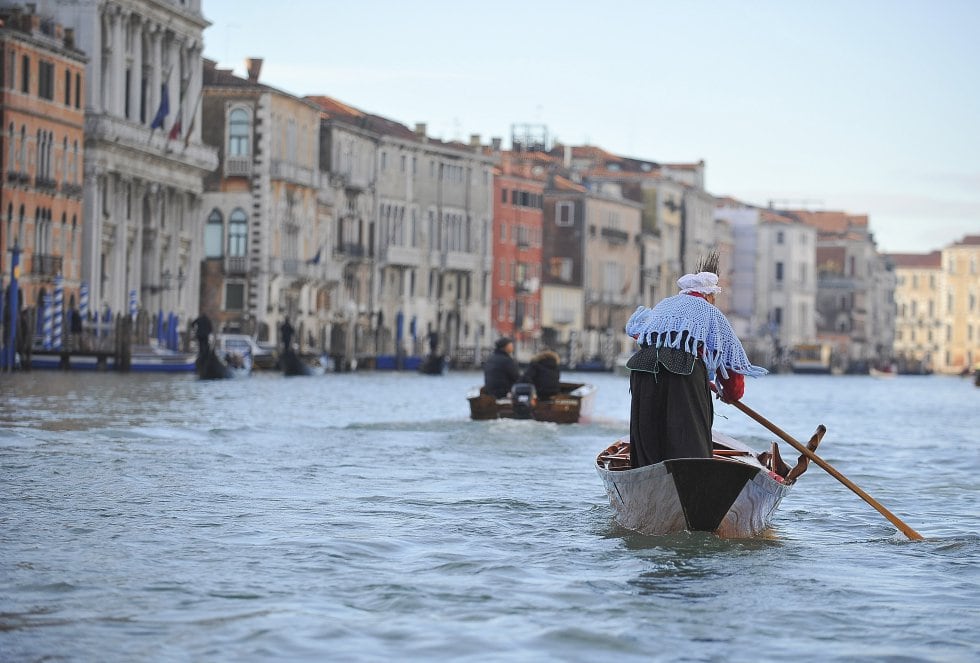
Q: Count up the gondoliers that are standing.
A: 4